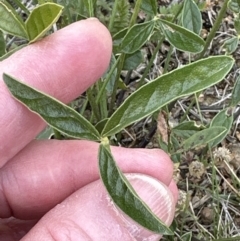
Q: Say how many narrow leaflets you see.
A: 3